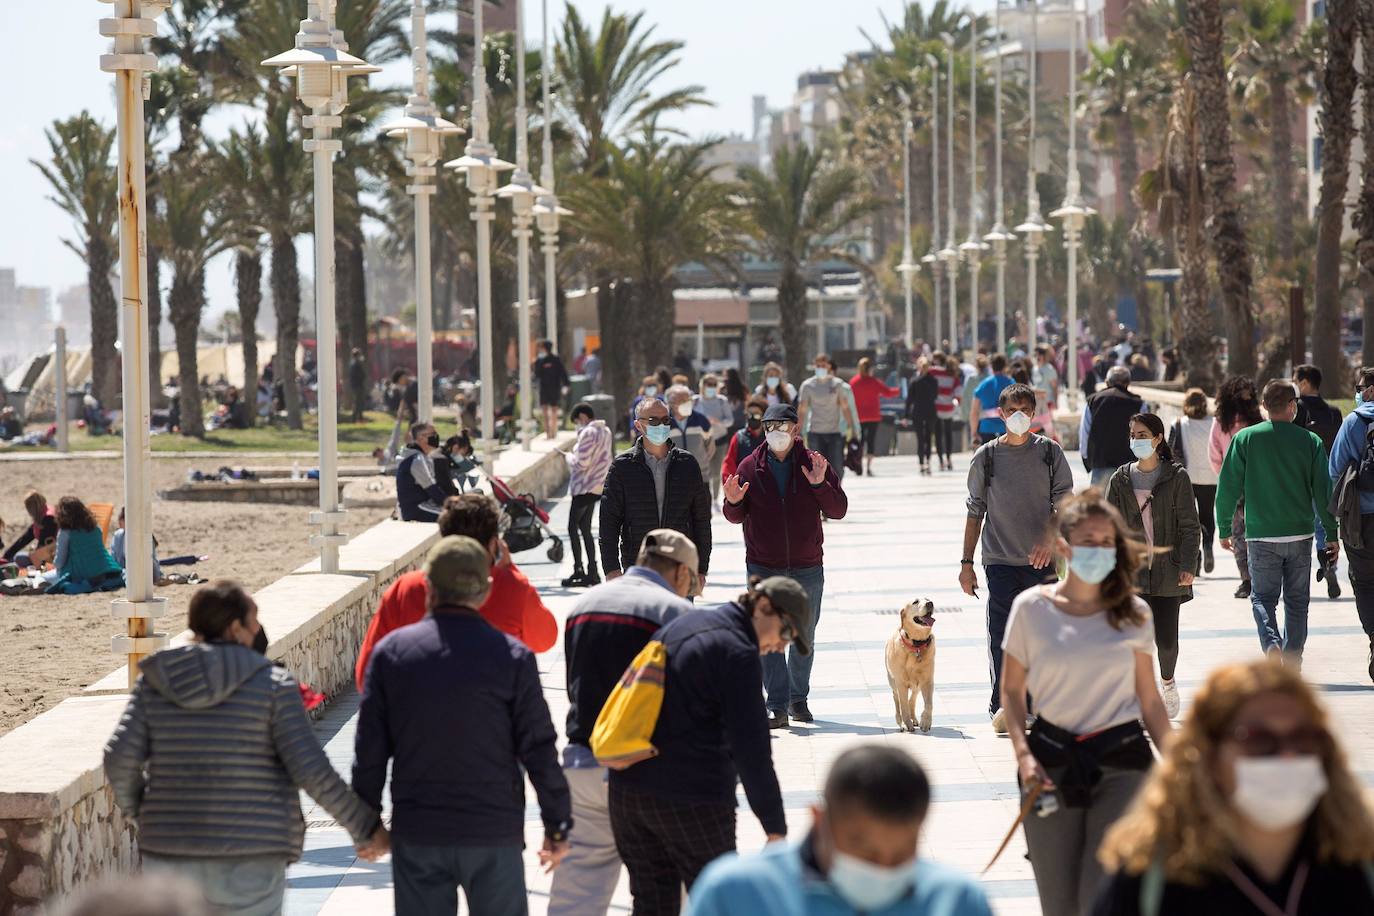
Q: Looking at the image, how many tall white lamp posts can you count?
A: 13